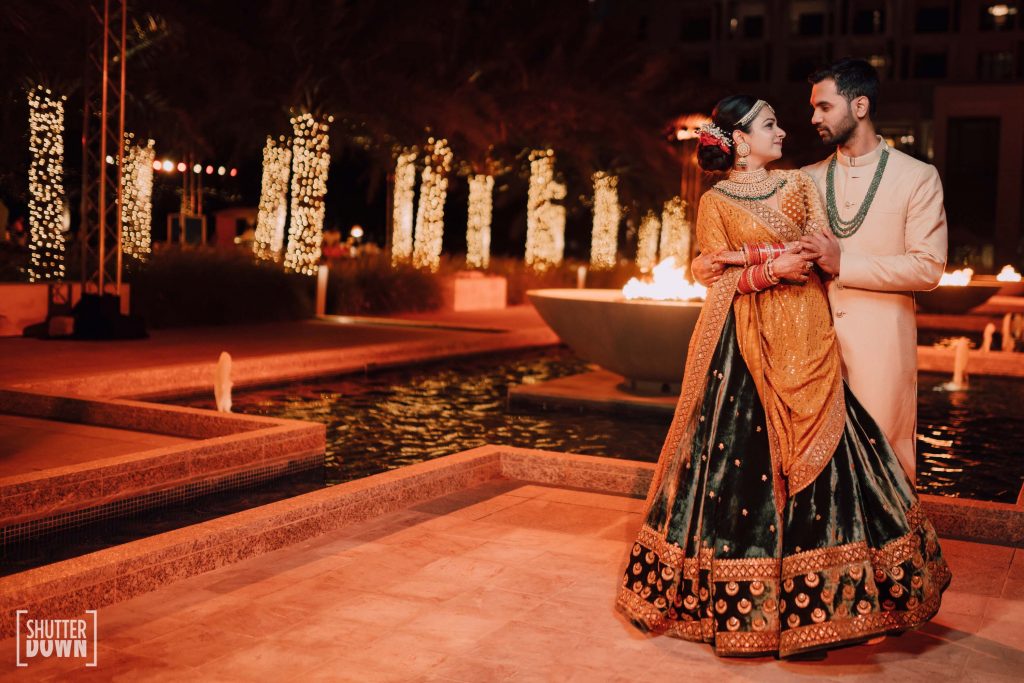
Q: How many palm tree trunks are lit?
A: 11